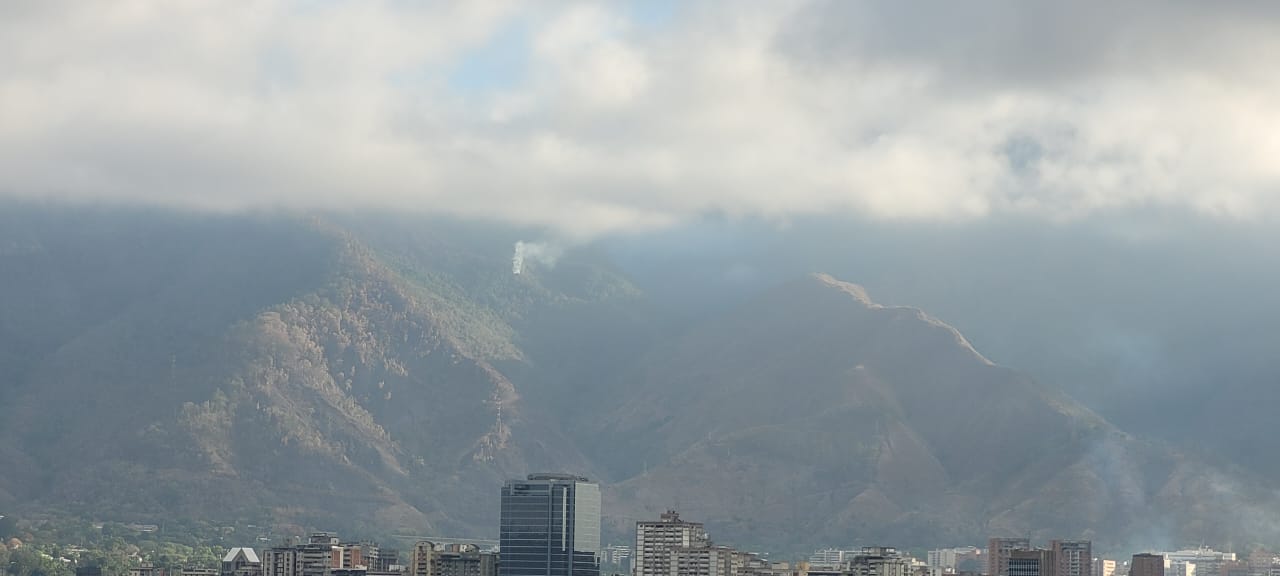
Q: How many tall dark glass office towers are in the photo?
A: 1